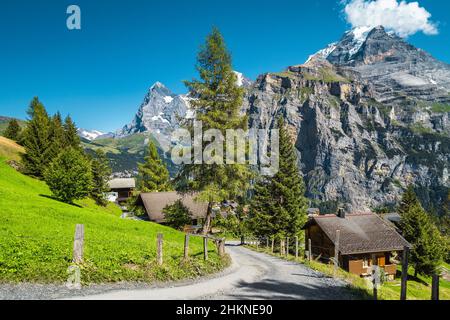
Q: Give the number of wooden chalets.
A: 3